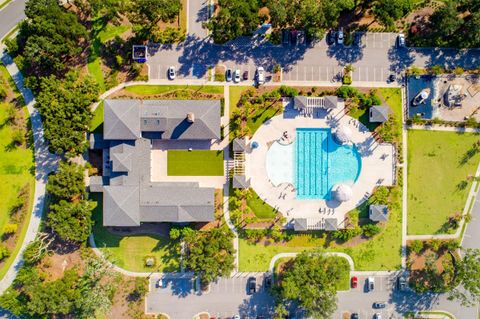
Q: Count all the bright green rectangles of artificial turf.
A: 1